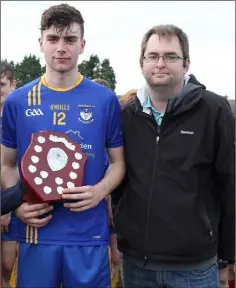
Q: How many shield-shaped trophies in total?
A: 1